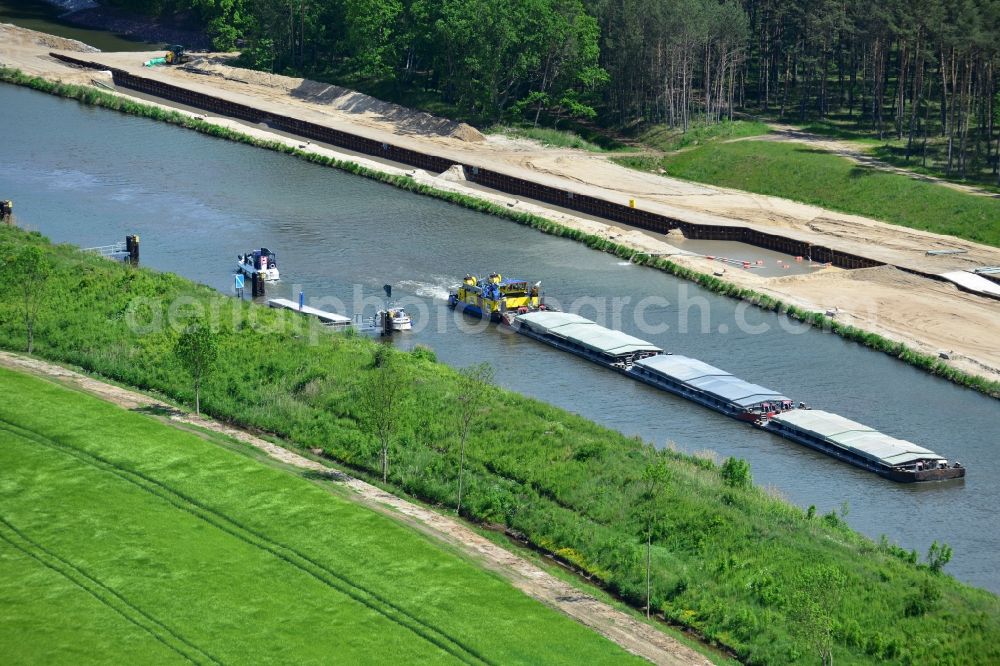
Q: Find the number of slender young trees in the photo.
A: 6